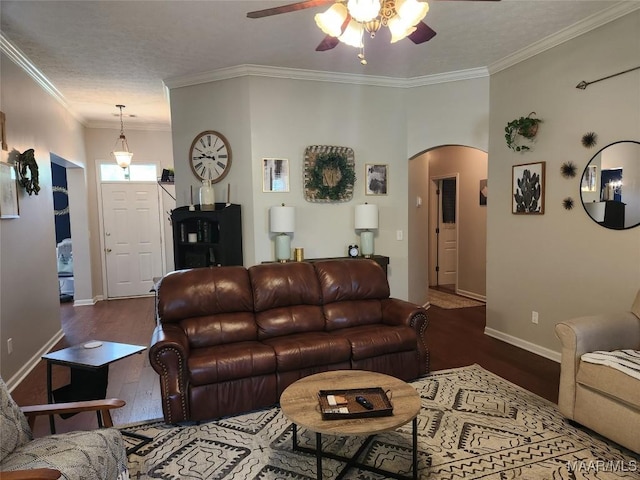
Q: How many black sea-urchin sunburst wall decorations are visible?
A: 3